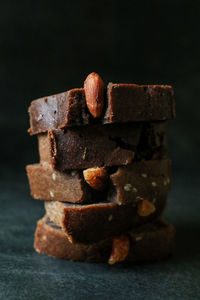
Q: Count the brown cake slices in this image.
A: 5